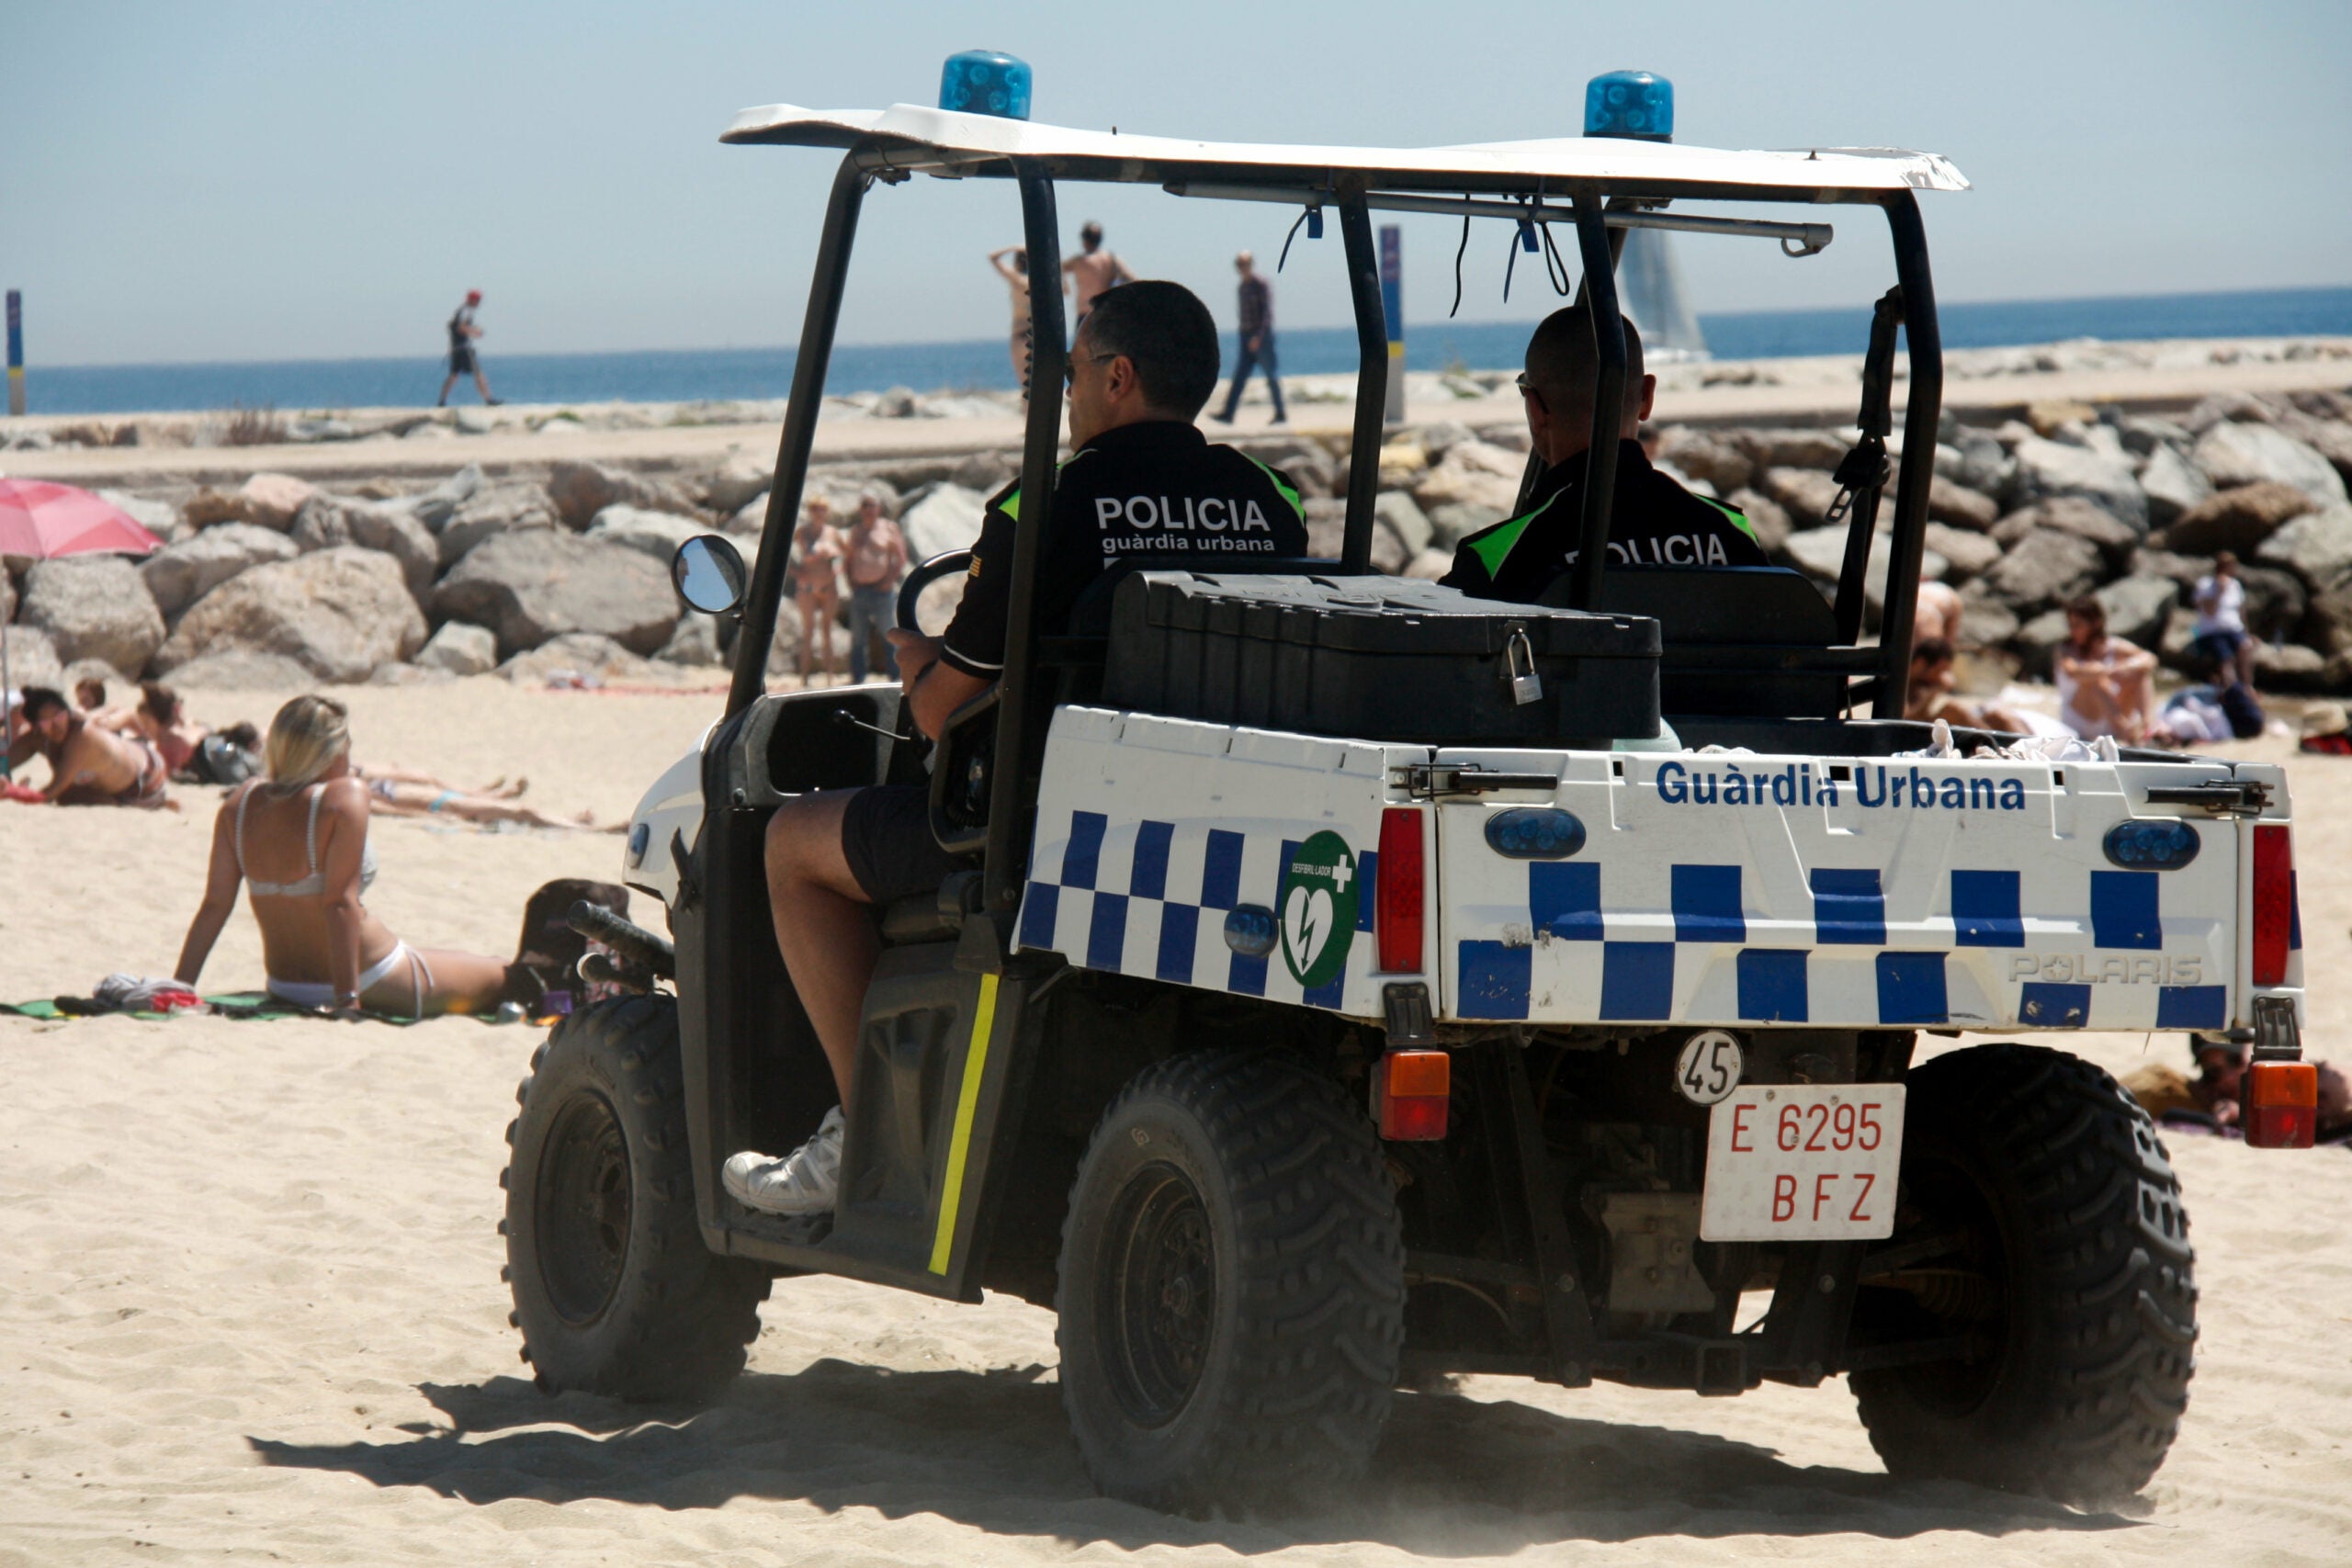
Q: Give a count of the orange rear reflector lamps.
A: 2